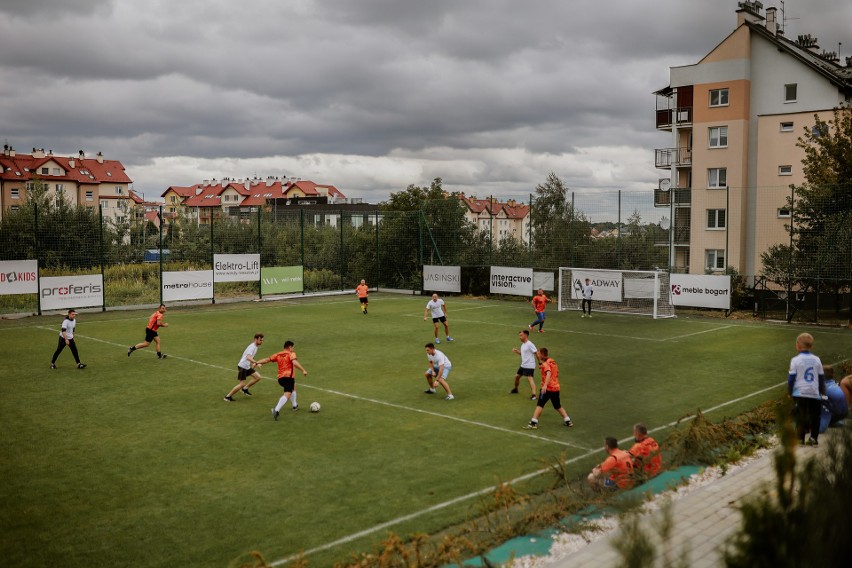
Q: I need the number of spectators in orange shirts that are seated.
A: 2